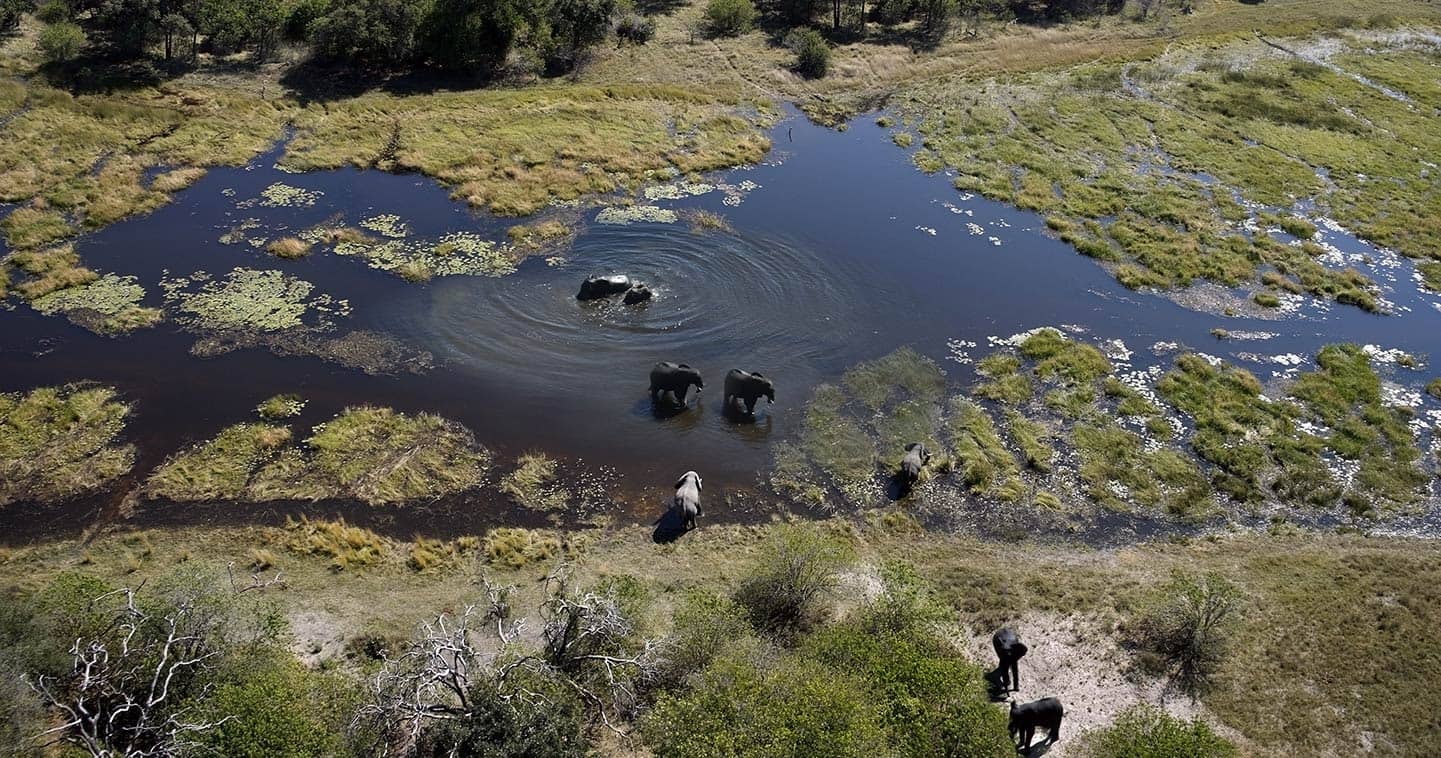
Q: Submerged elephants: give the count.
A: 2